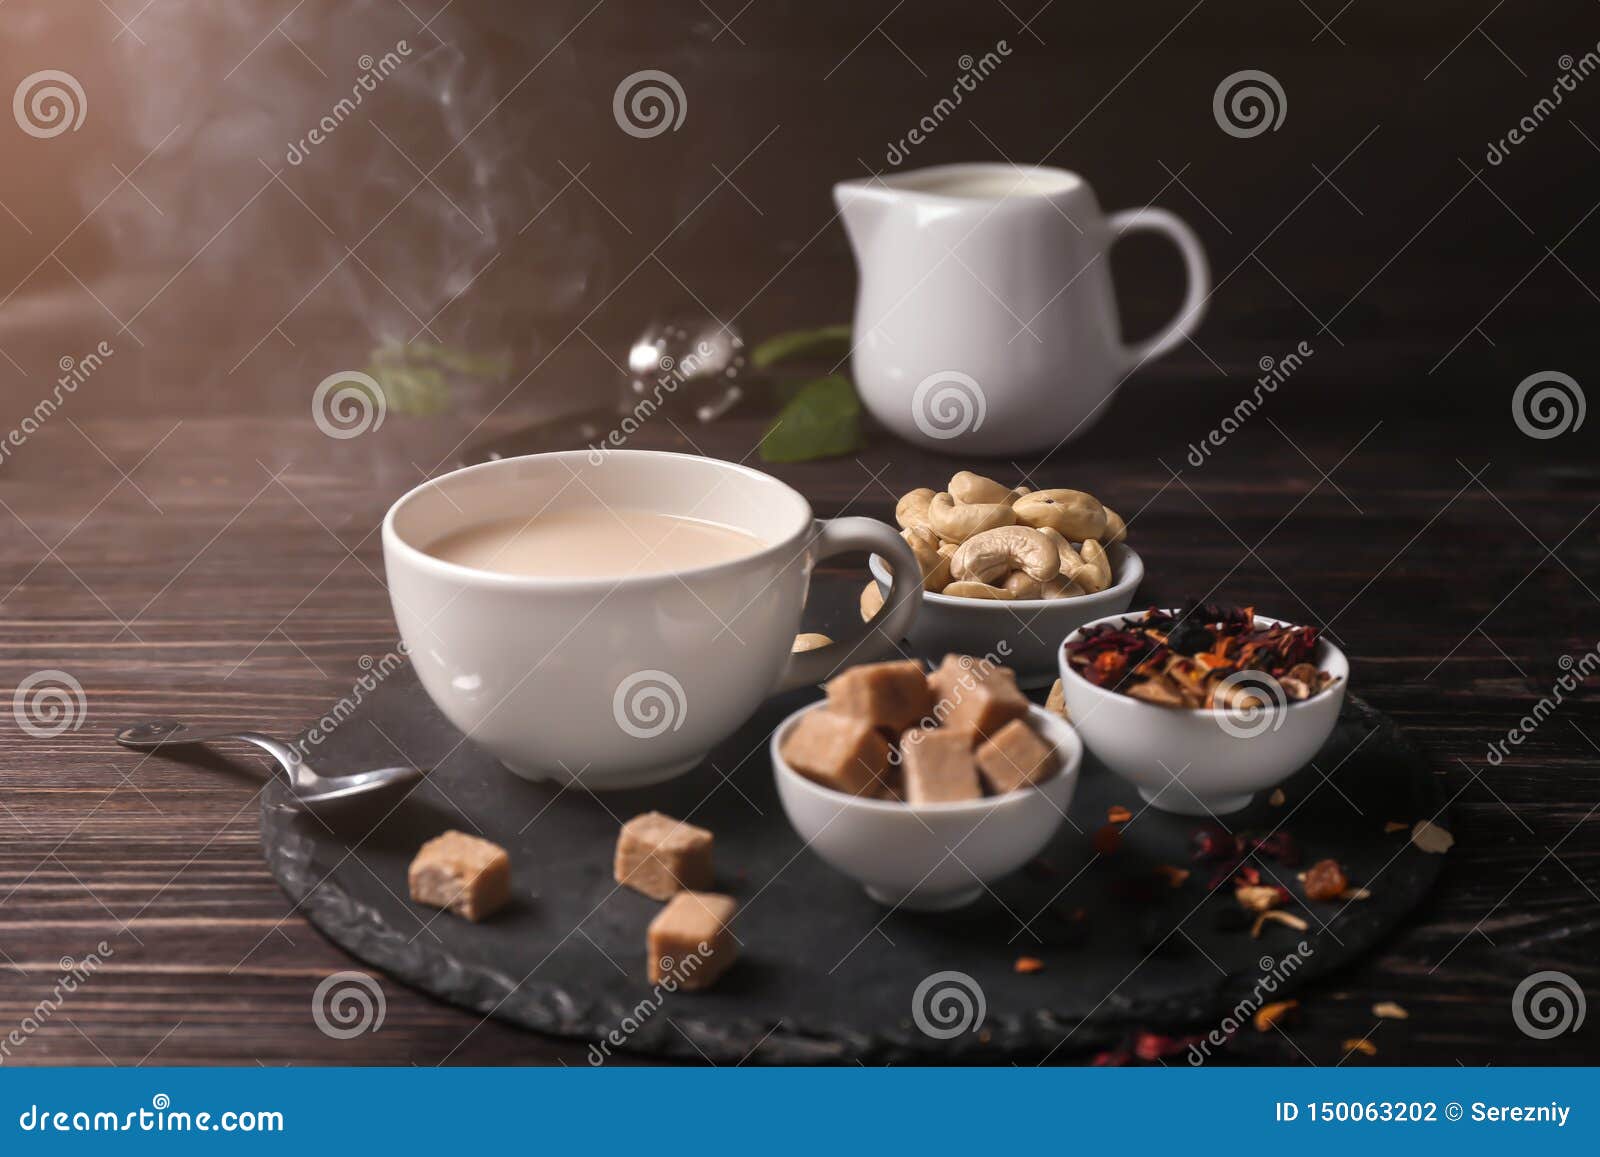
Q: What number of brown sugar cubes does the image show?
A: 8